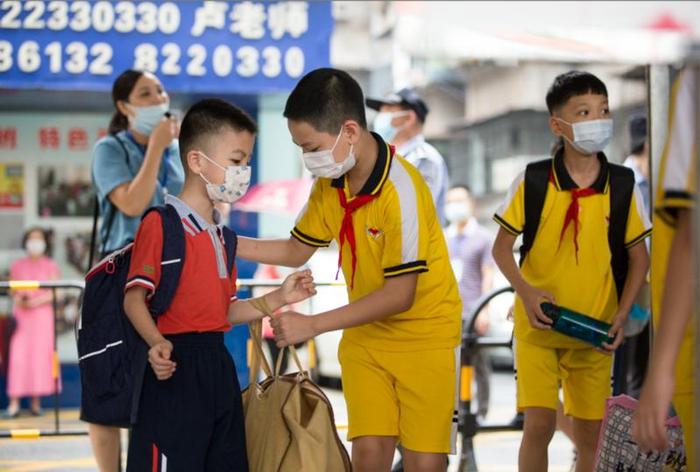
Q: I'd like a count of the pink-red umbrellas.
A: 1